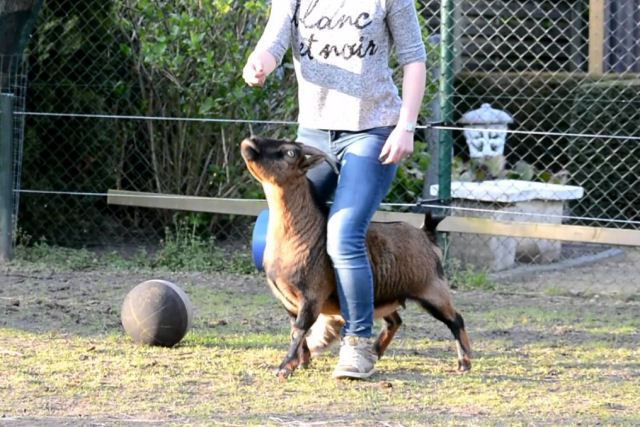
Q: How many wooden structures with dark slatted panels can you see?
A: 1